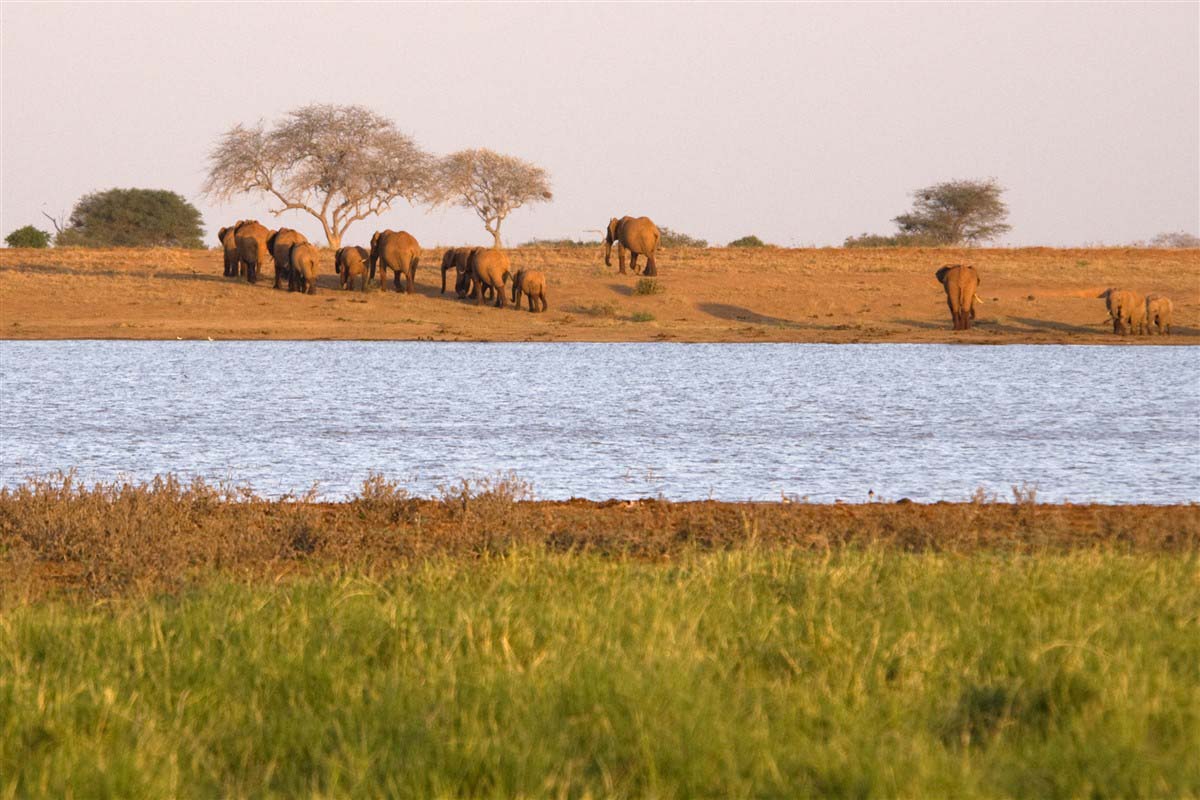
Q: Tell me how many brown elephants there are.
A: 13